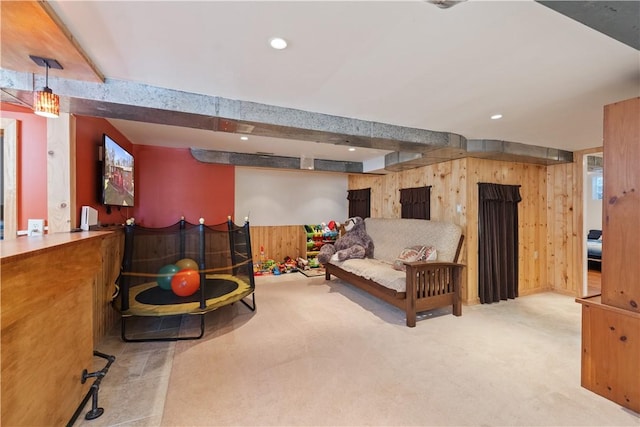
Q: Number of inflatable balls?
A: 3